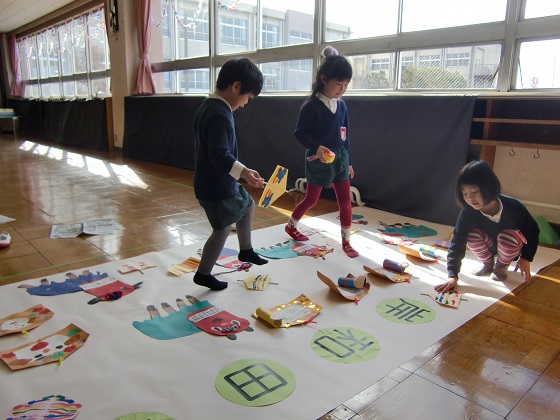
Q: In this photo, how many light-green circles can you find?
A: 4